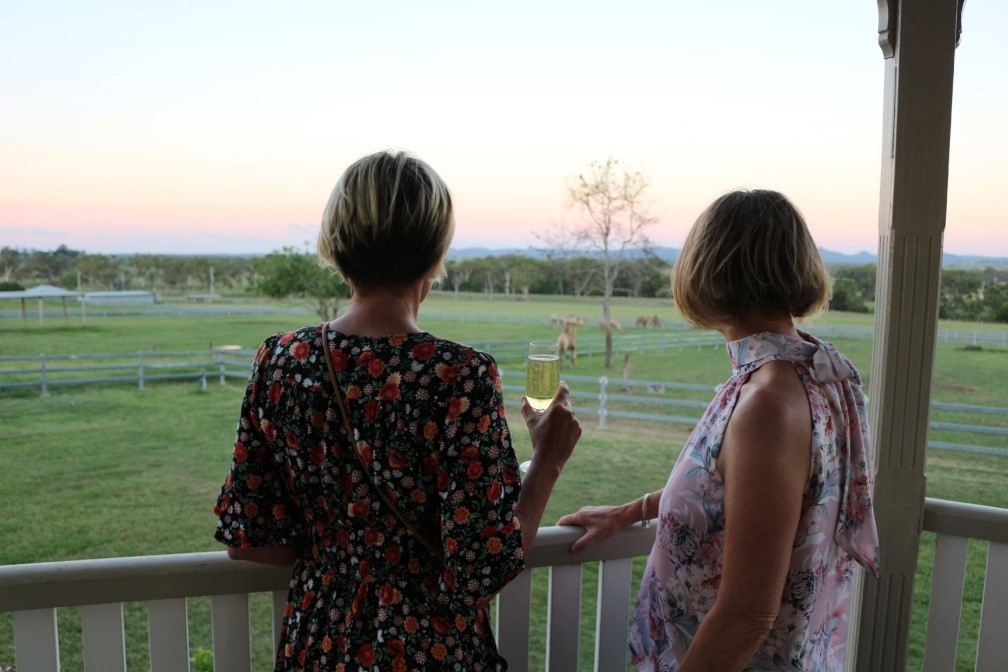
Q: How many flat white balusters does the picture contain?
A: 10